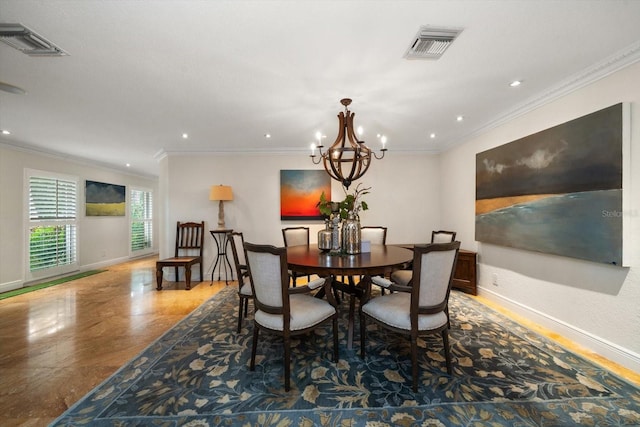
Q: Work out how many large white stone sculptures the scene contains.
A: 0